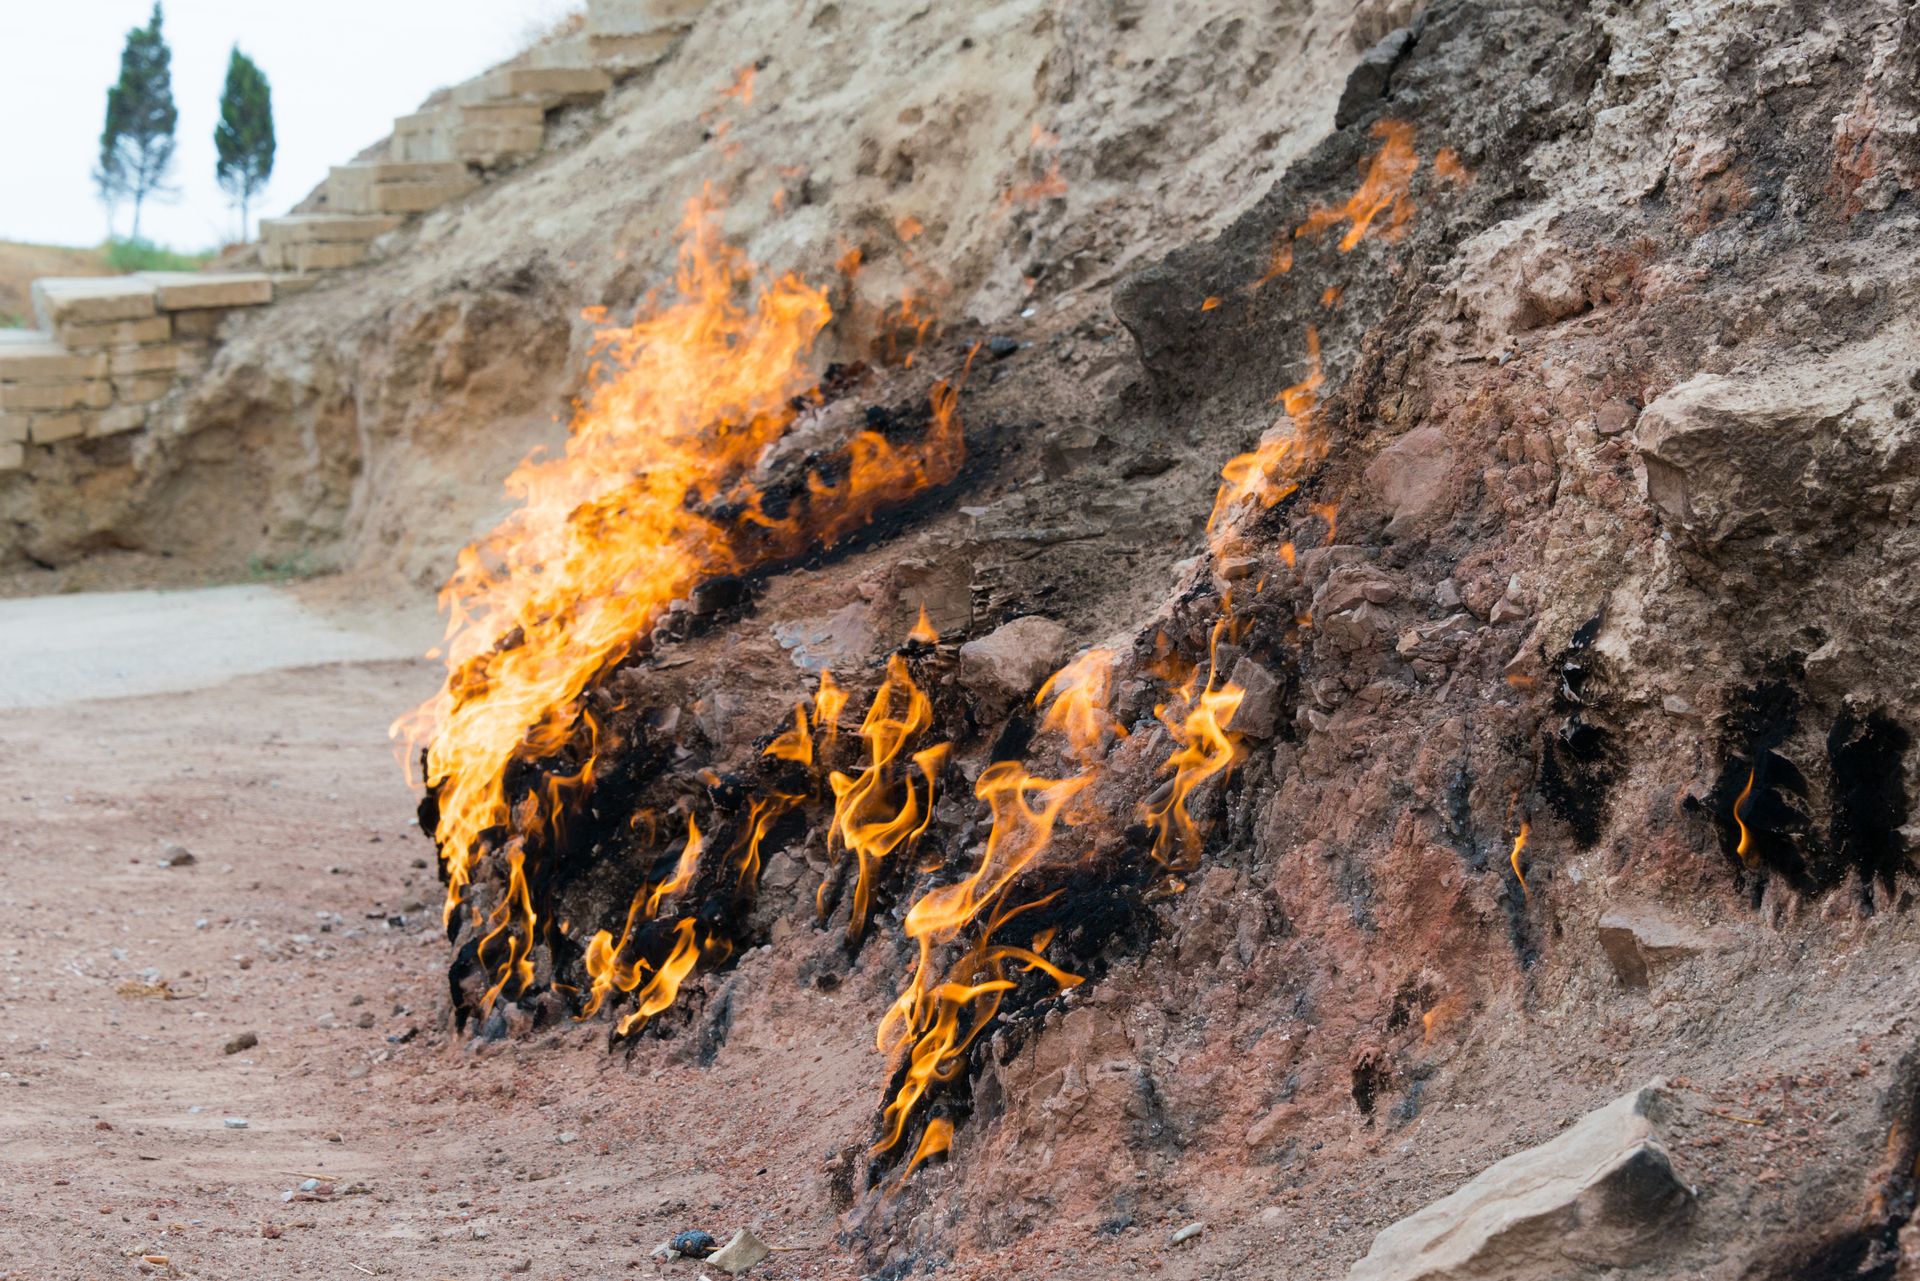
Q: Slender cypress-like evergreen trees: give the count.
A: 2